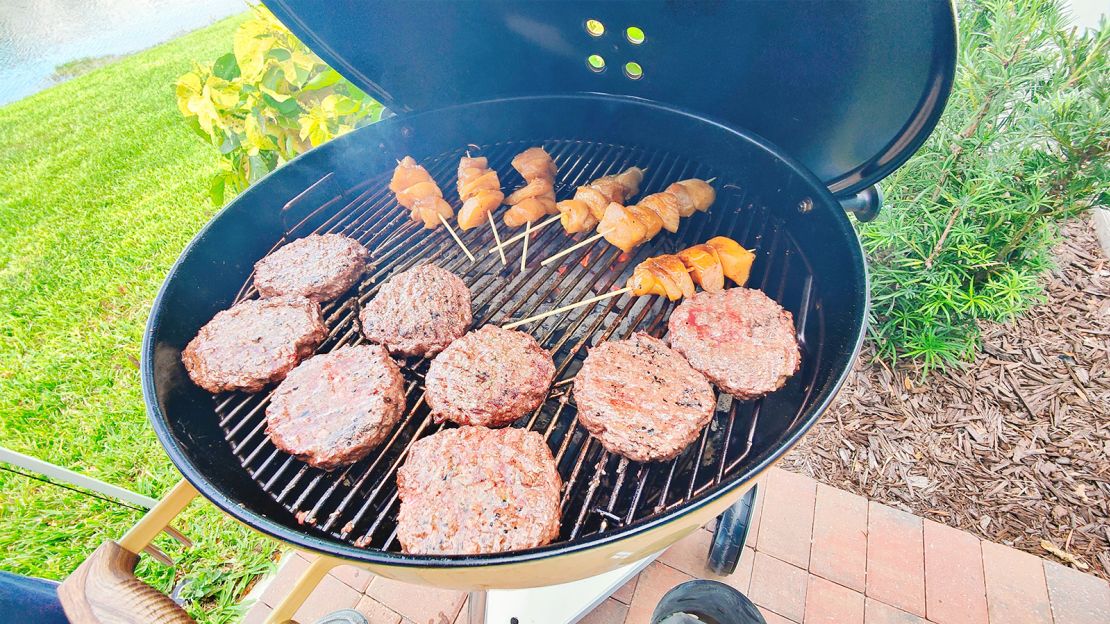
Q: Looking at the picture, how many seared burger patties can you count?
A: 8